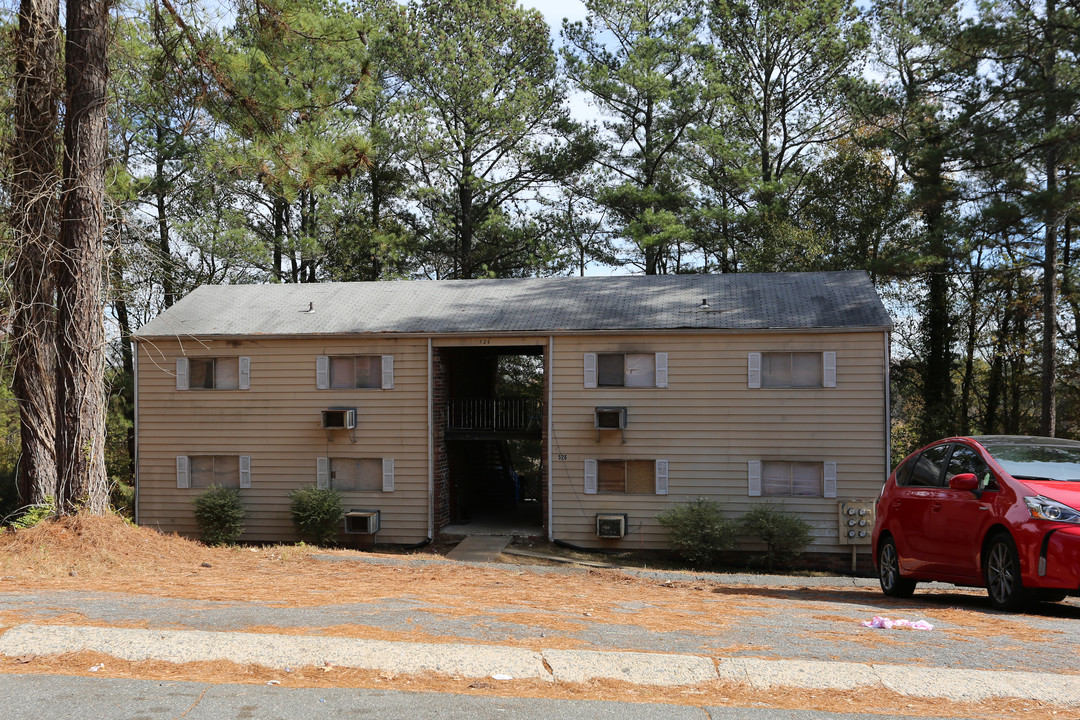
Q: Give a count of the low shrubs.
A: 4